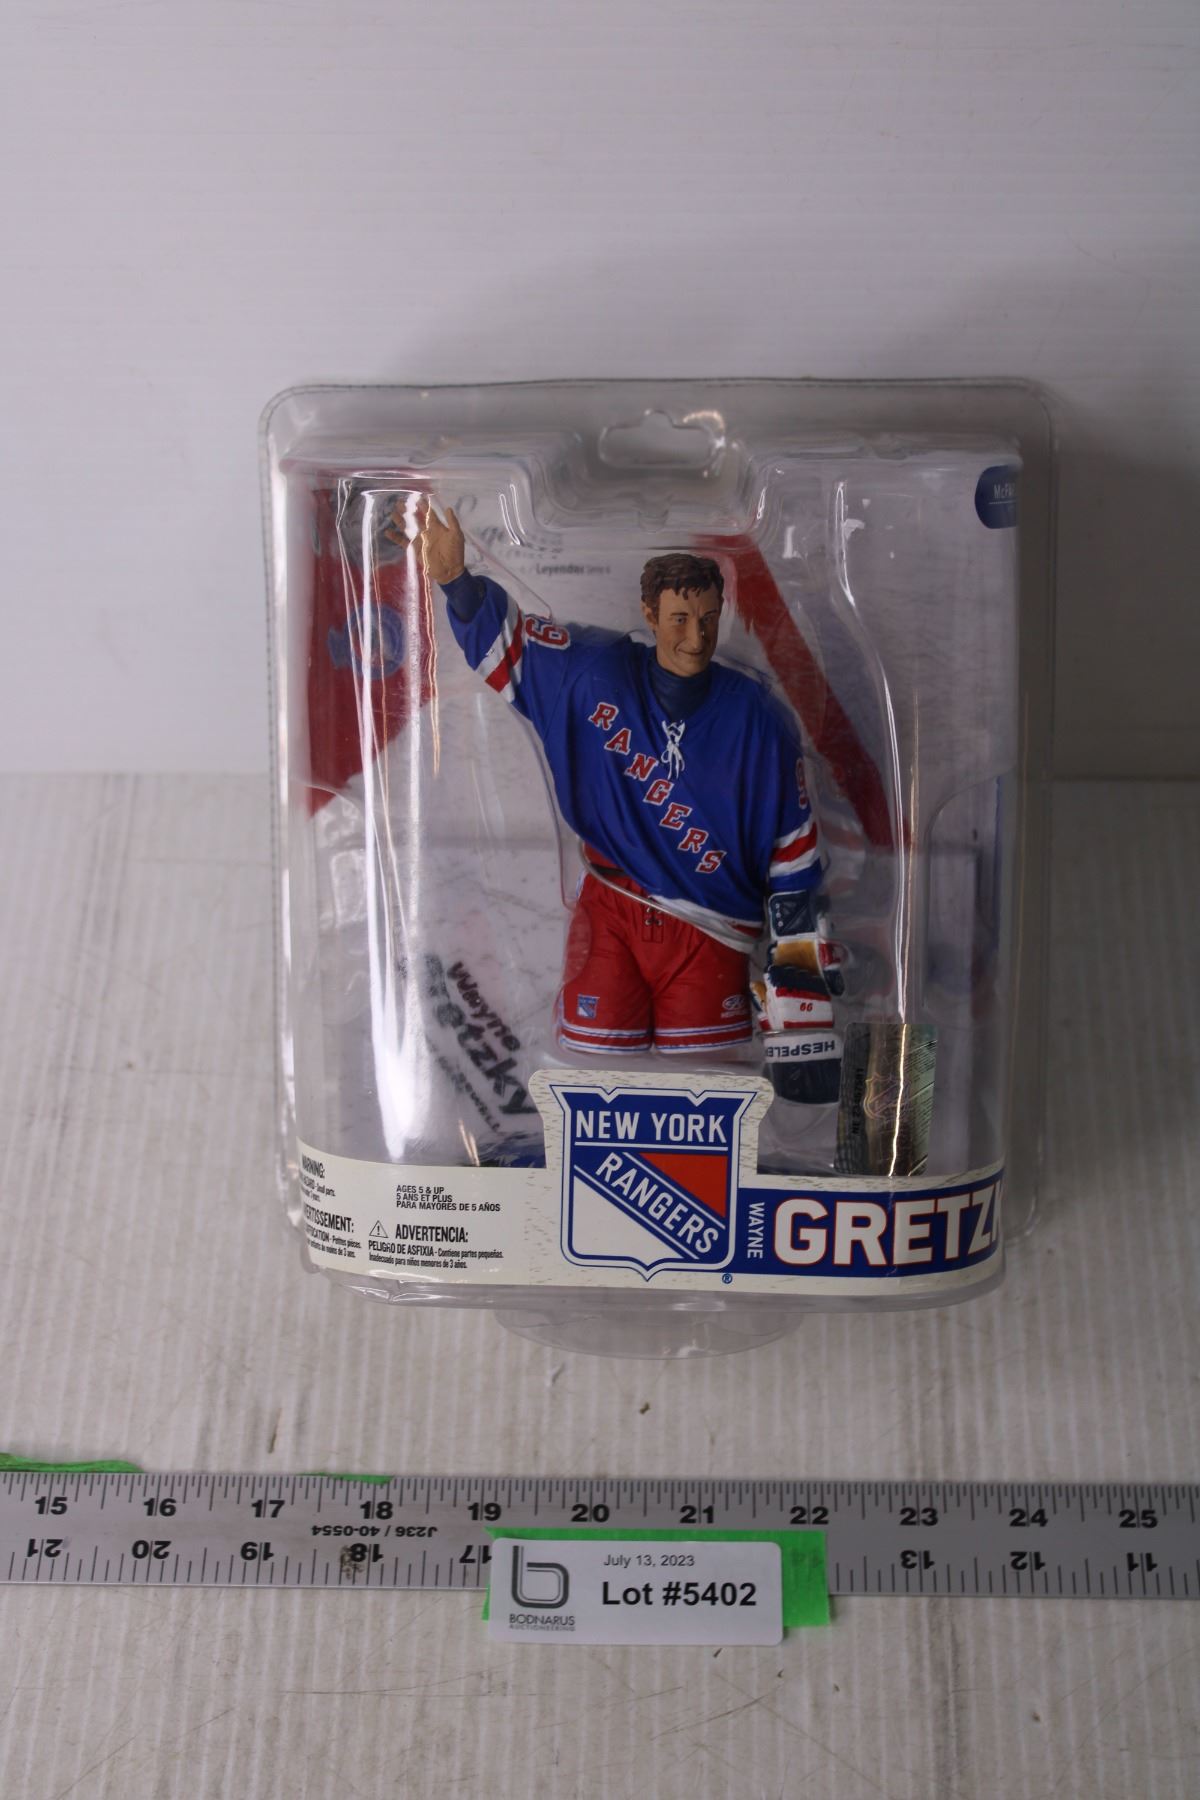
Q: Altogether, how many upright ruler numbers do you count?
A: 11